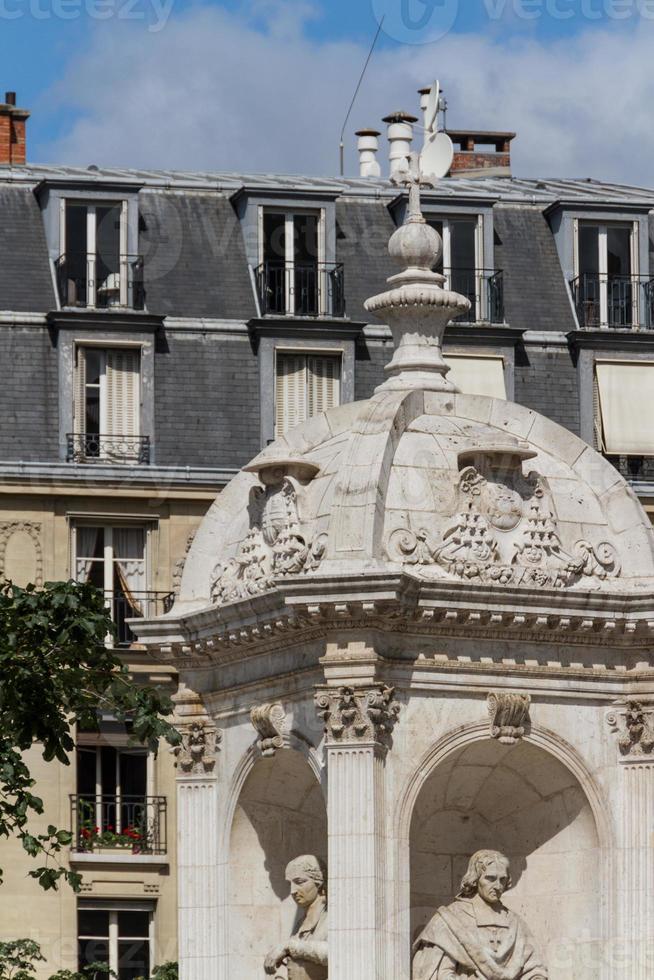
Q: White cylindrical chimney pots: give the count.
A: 3